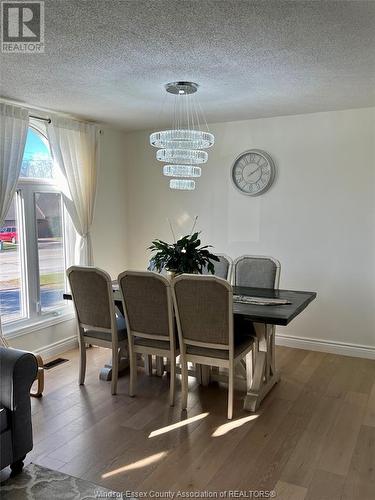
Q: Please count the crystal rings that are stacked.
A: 4